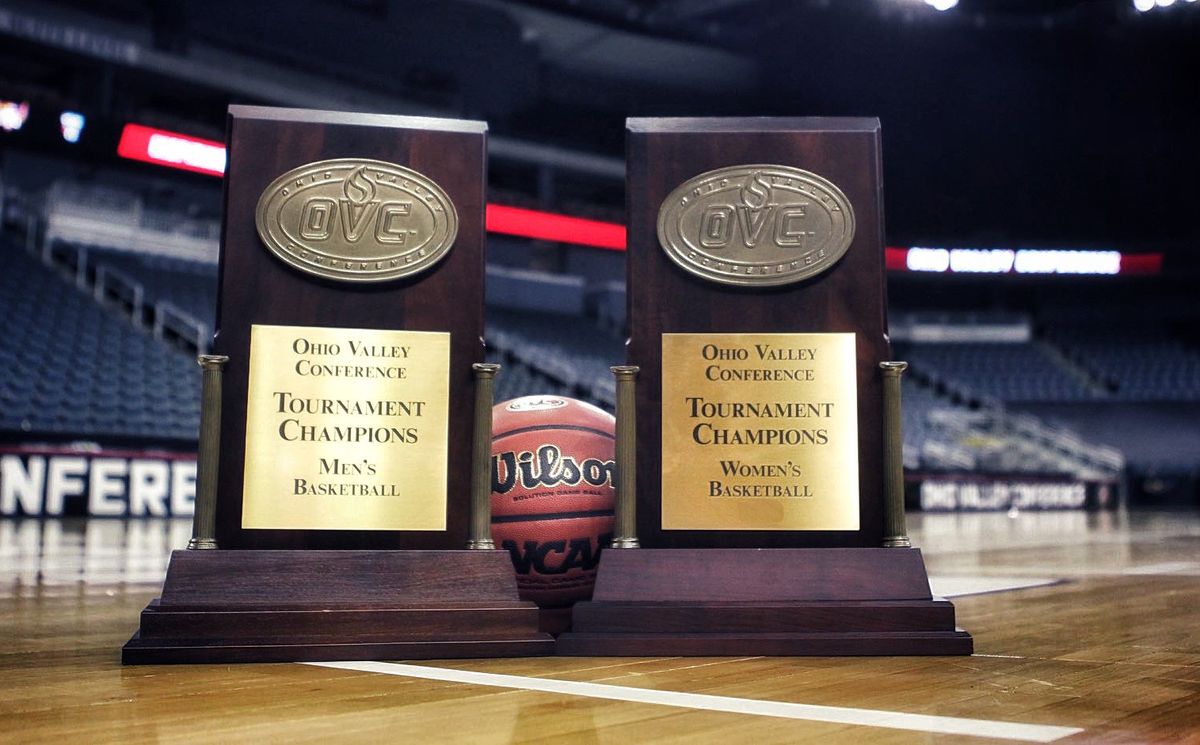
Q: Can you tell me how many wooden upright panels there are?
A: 2